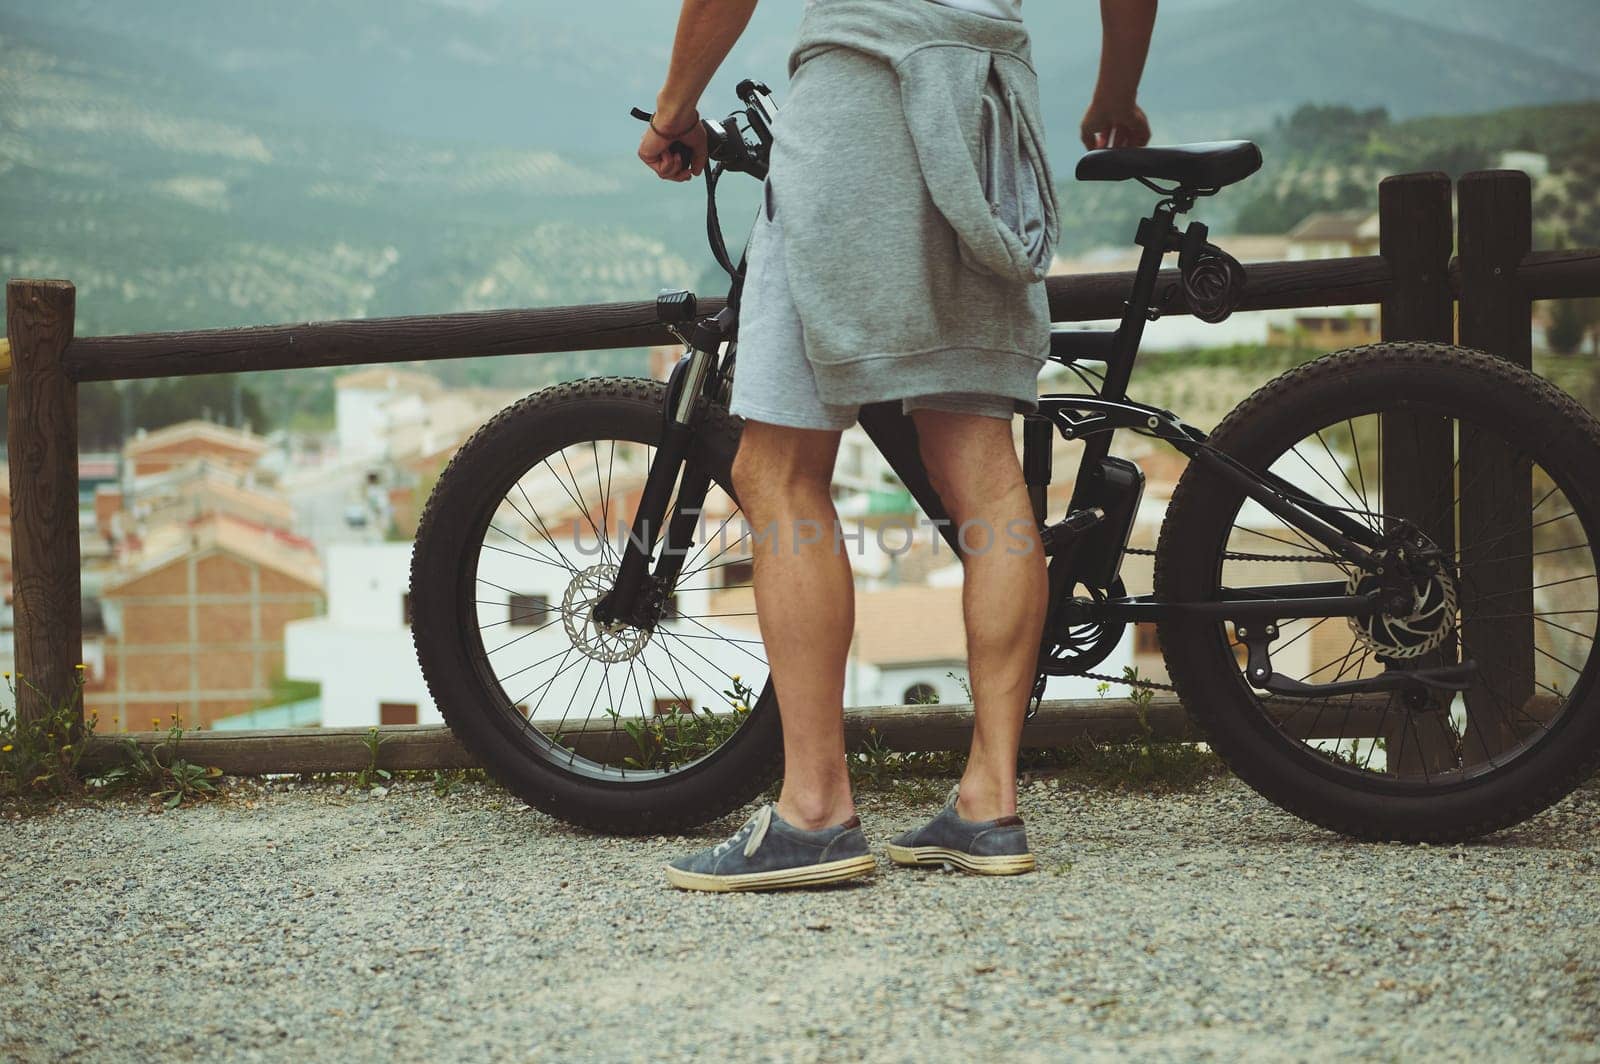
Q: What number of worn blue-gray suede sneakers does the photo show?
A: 2